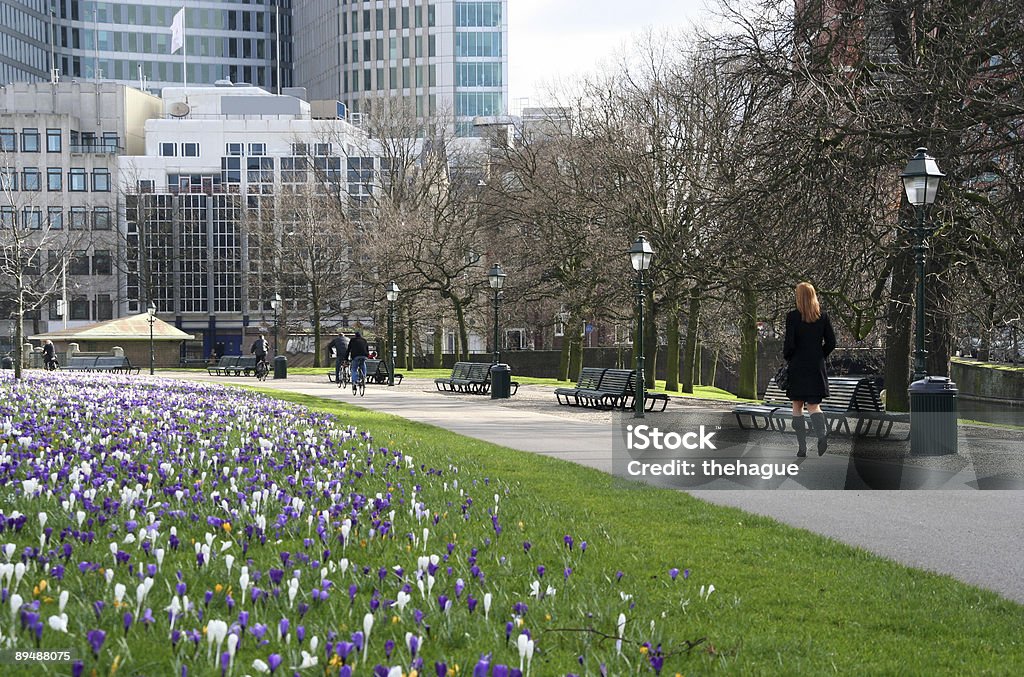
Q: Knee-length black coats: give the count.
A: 1